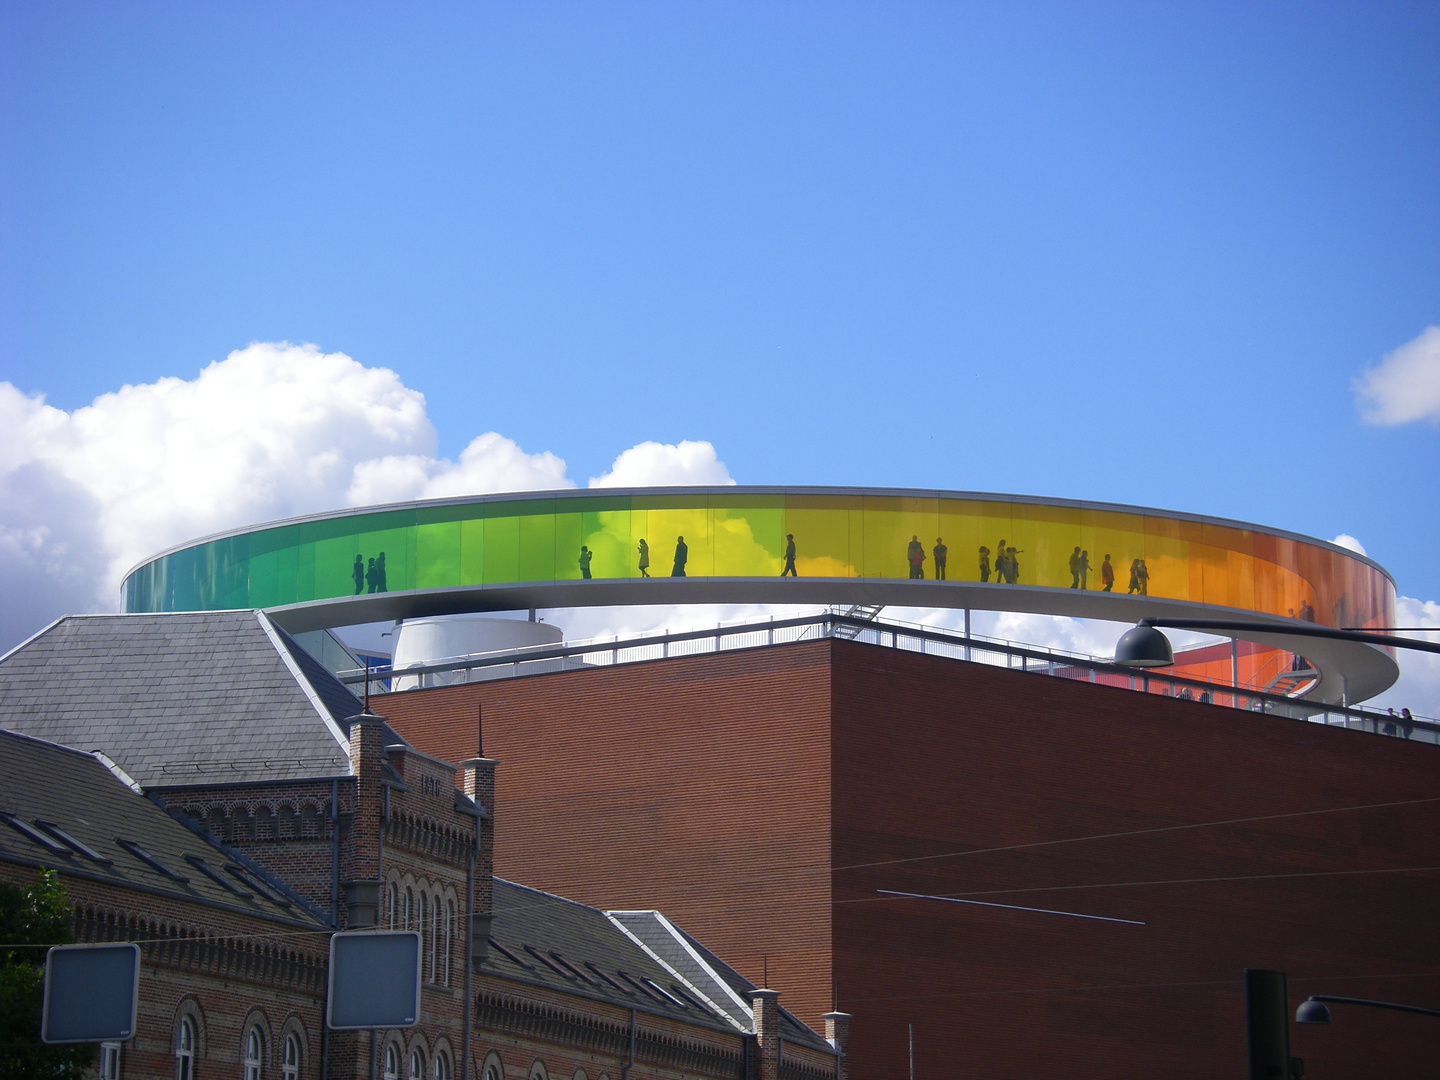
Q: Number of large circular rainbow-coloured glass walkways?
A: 1